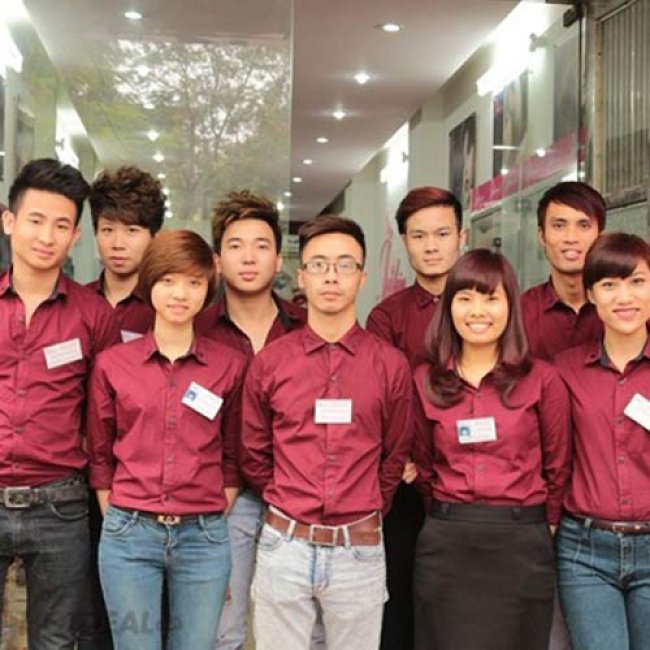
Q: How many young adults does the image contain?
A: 9